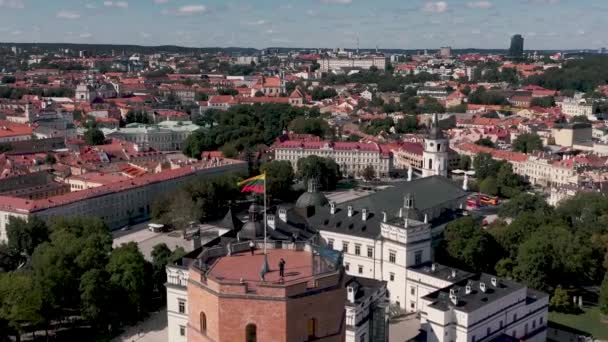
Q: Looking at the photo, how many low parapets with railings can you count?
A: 1